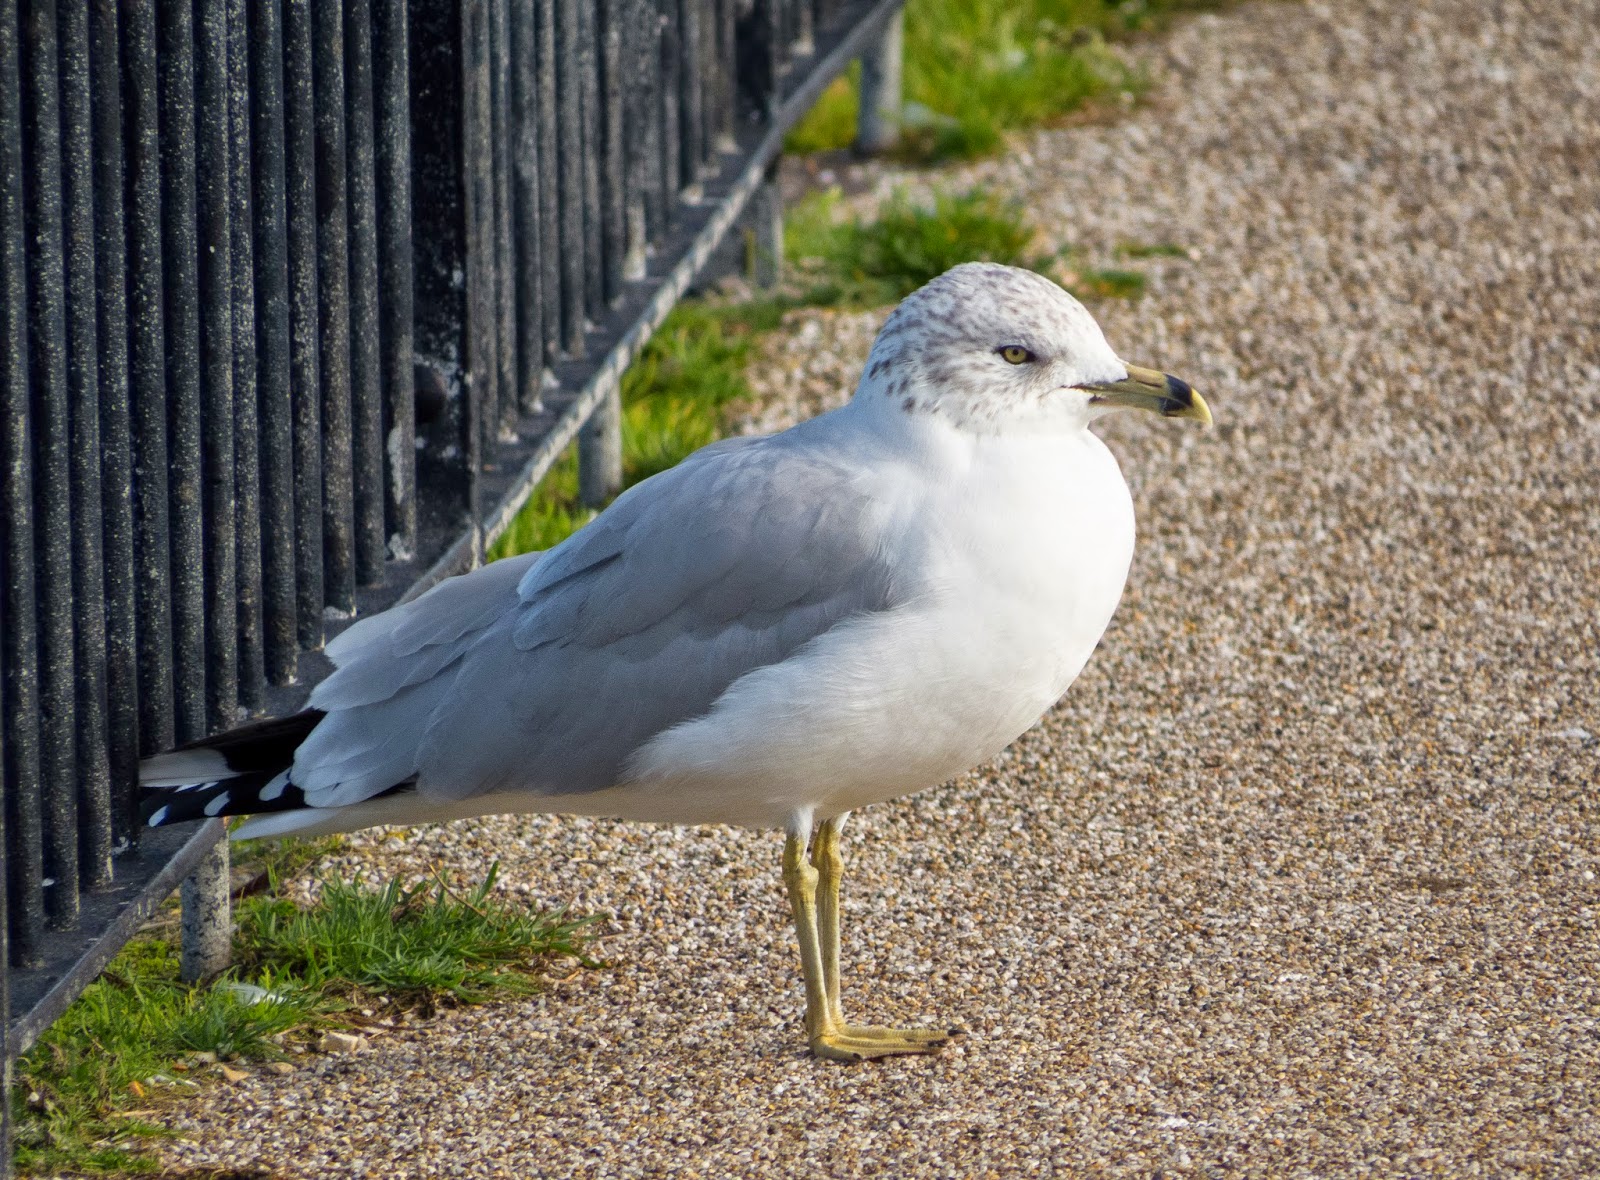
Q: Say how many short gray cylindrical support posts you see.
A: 4